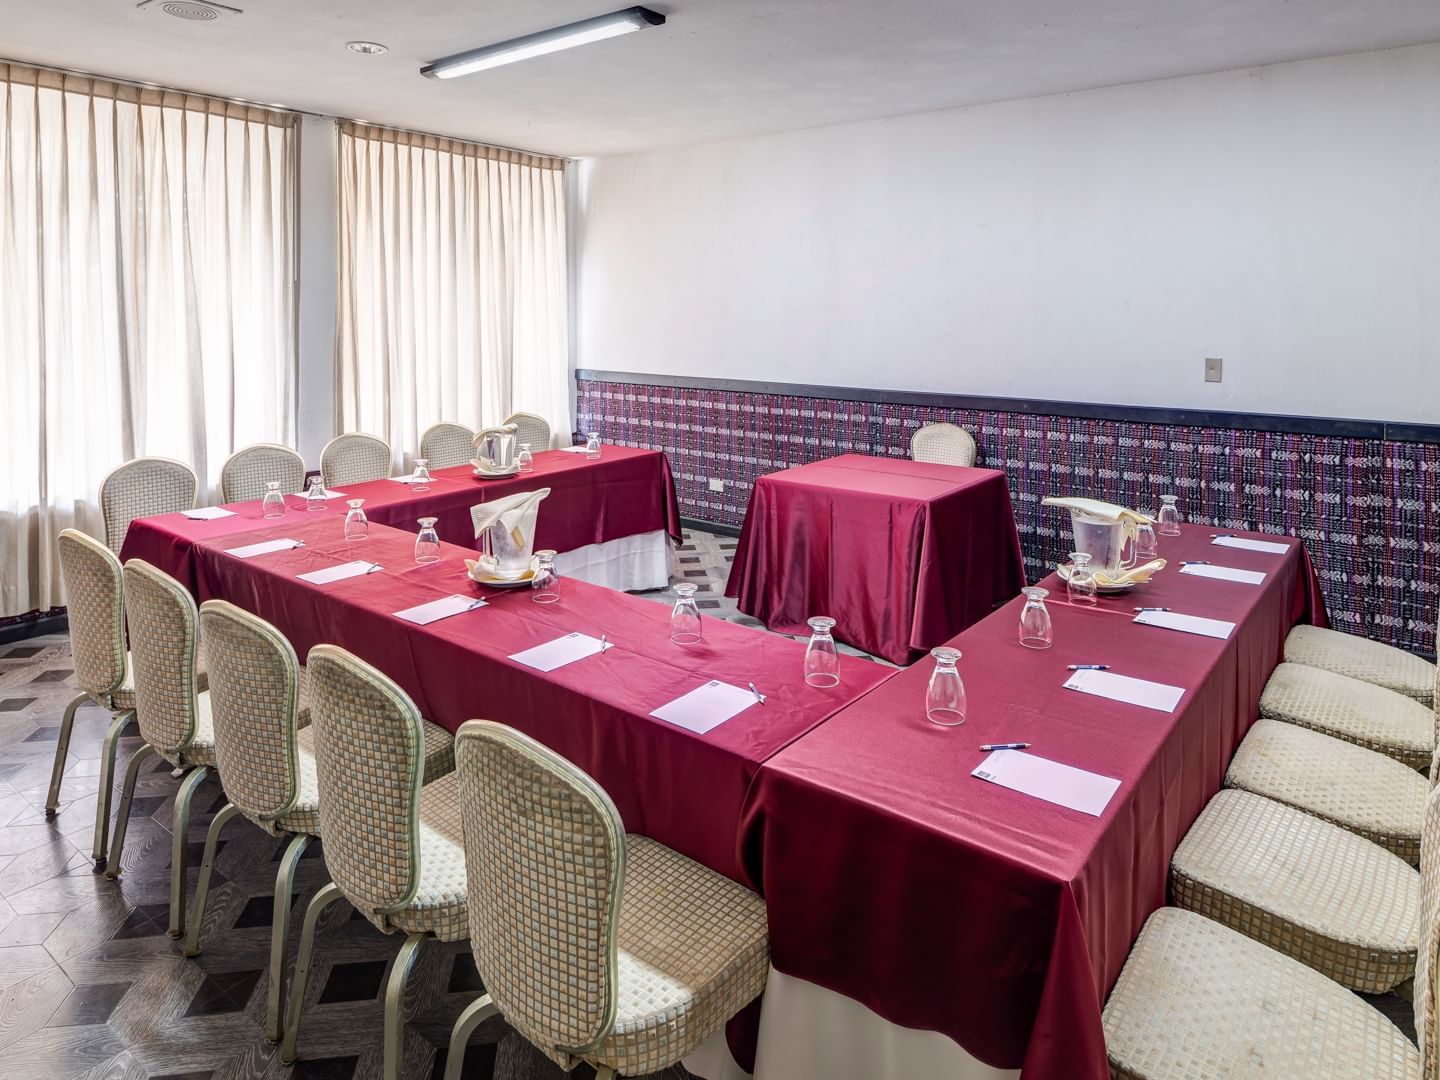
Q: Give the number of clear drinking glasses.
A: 15